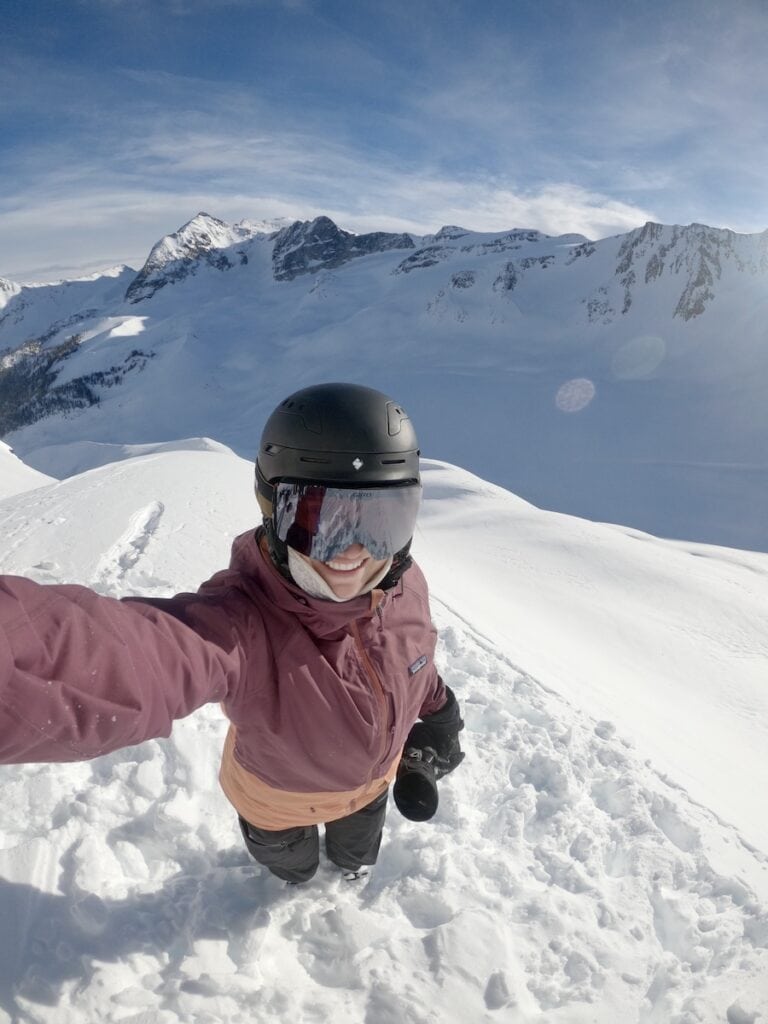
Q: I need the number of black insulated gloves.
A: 1